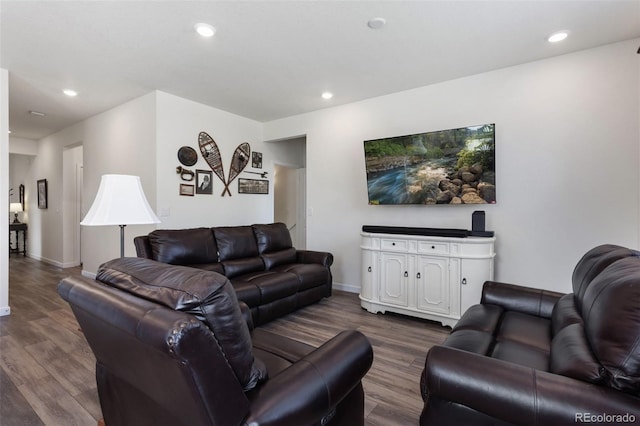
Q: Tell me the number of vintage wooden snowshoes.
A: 2